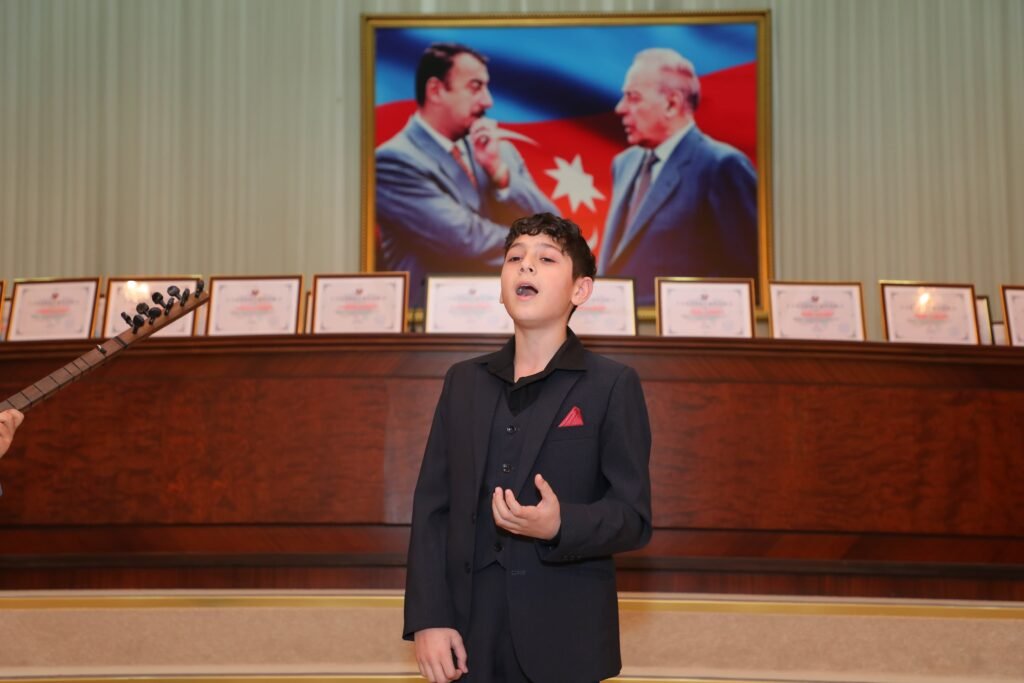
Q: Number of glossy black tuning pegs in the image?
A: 9